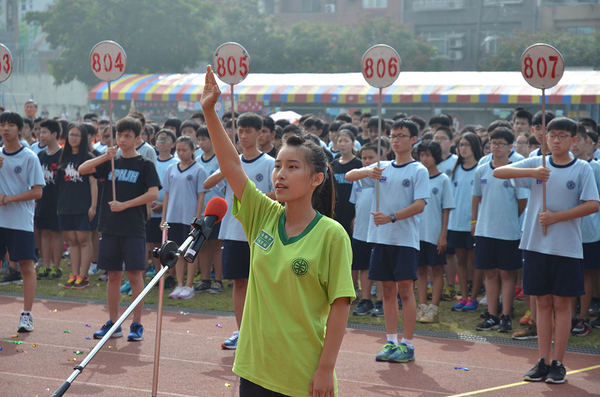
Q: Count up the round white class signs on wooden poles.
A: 5